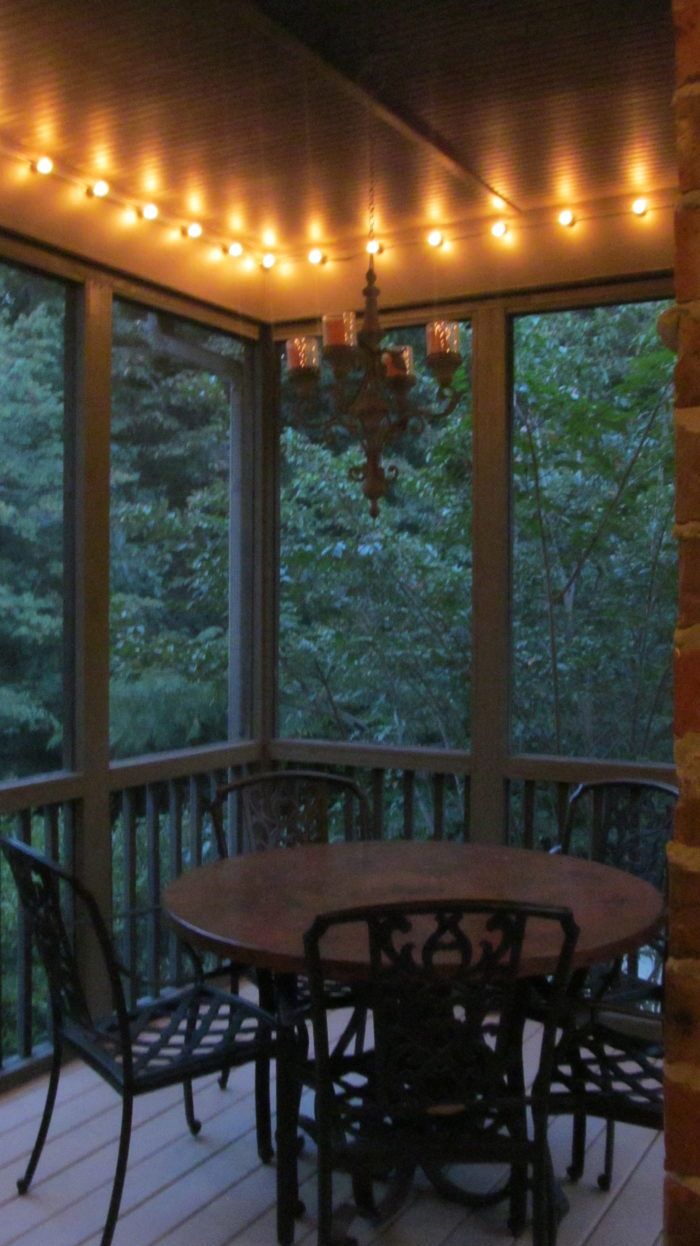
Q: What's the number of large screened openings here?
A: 4